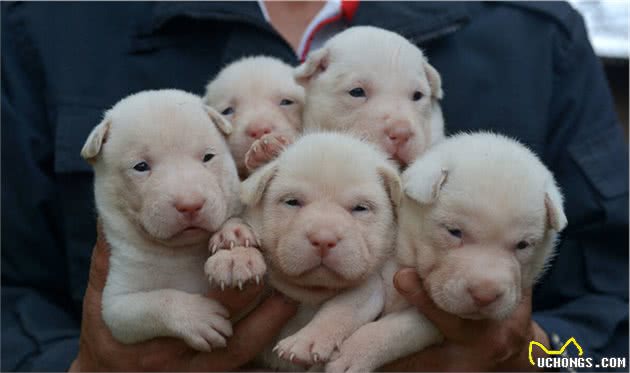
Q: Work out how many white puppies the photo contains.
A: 5